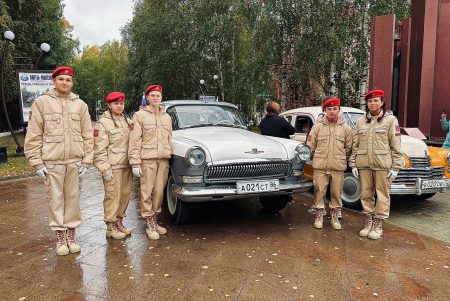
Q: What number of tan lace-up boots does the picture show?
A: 10